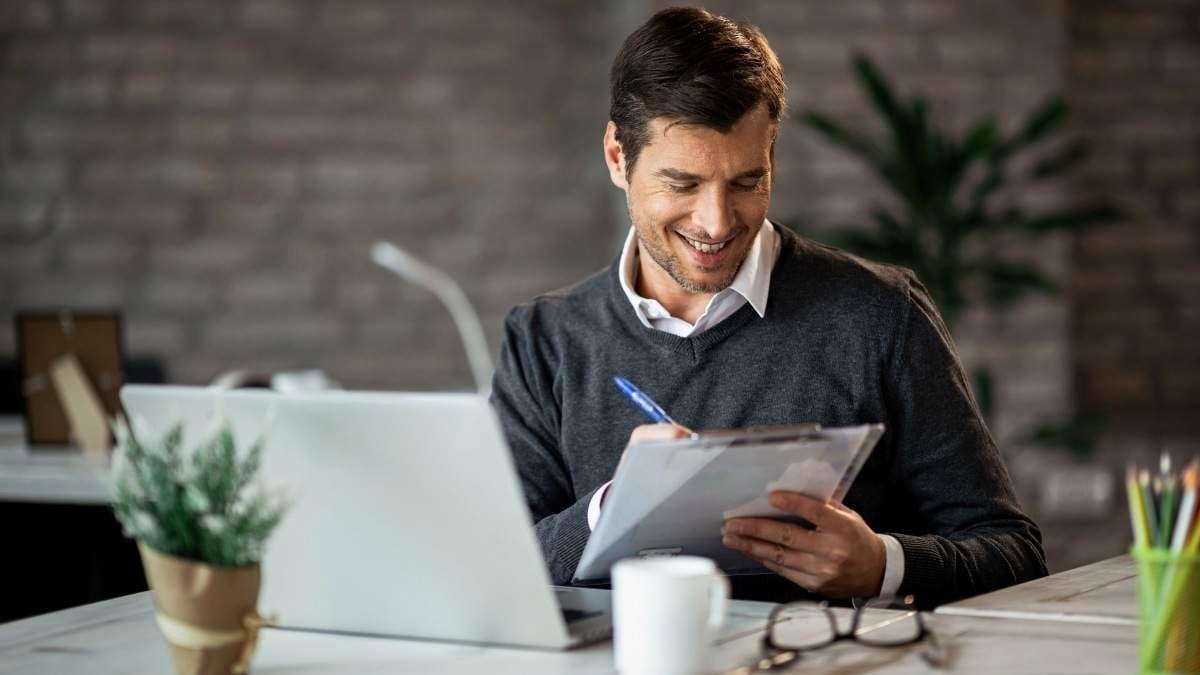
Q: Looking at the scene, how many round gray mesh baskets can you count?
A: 0